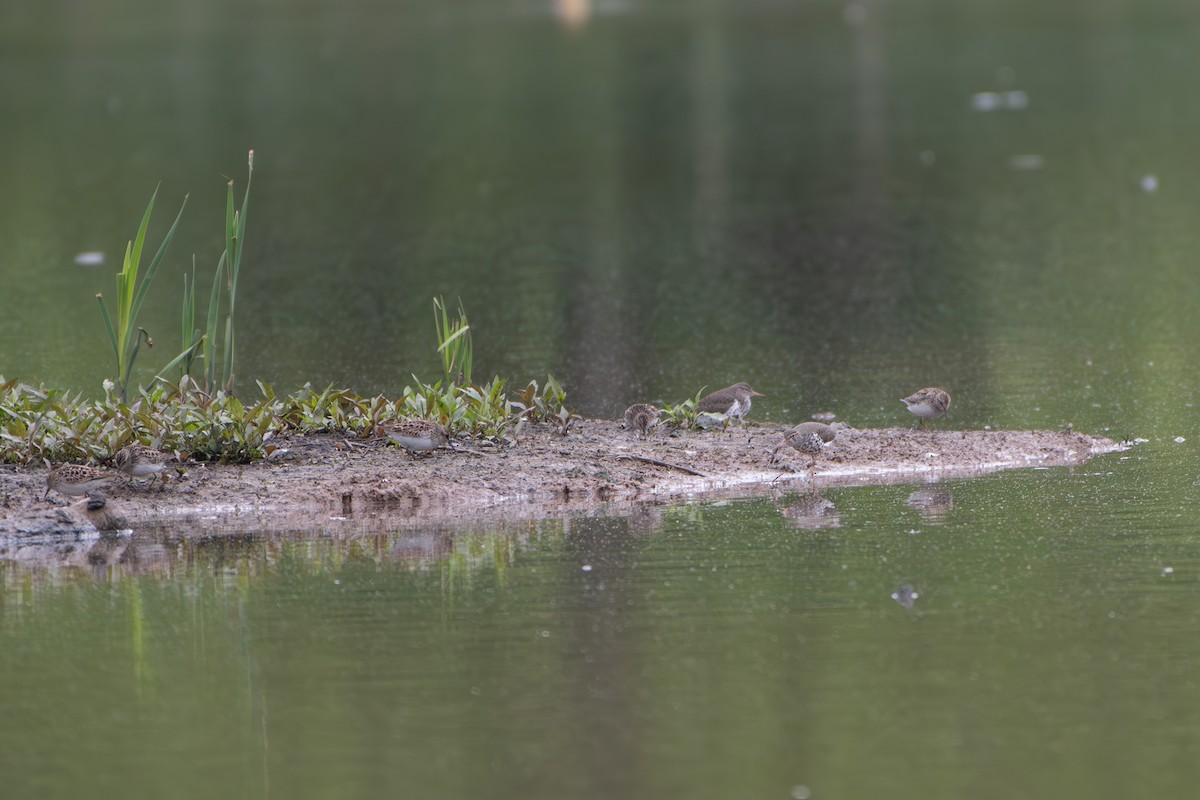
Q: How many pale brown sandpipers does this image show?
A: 7